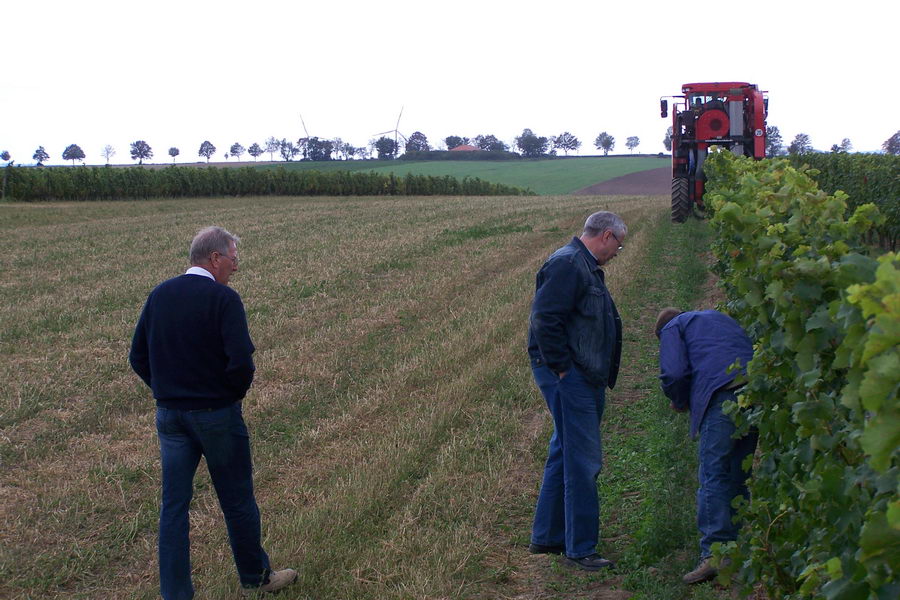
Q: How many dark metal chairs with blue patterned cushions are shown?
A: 0